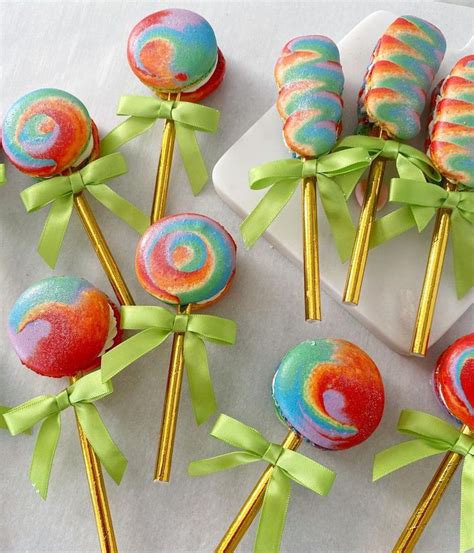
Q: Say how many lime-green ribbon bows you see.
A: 9